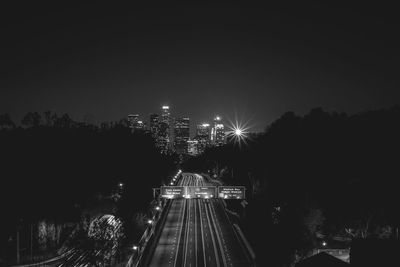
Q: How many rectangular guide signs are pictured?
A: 3